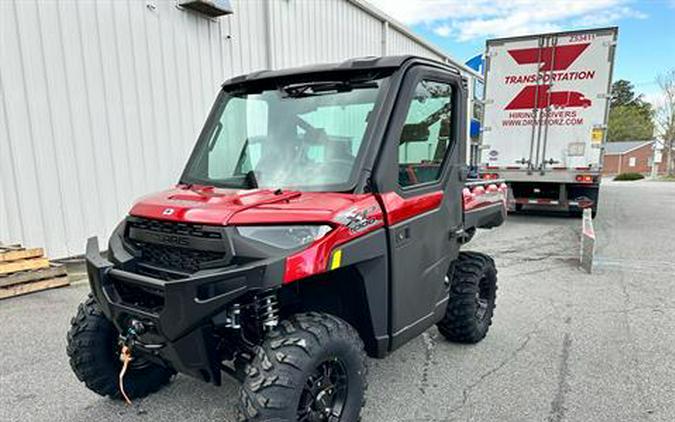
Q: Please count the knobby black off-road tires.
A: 3